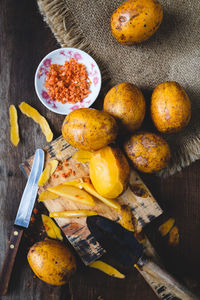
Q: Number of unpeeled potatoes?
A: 6